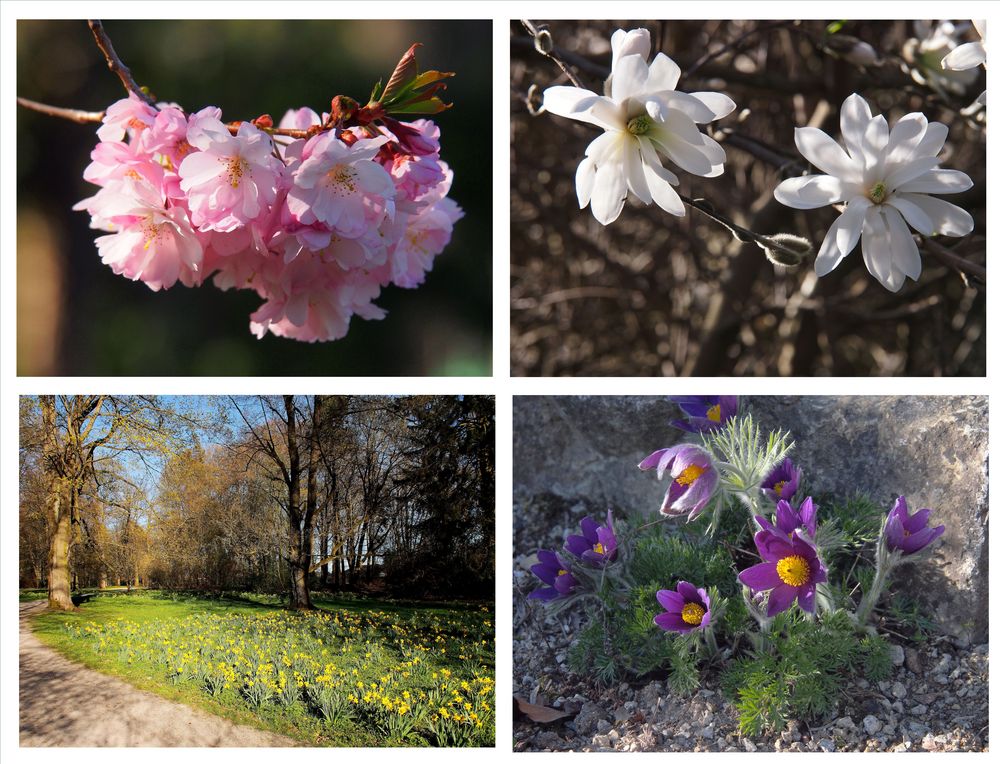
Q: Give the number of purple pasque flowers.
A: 9